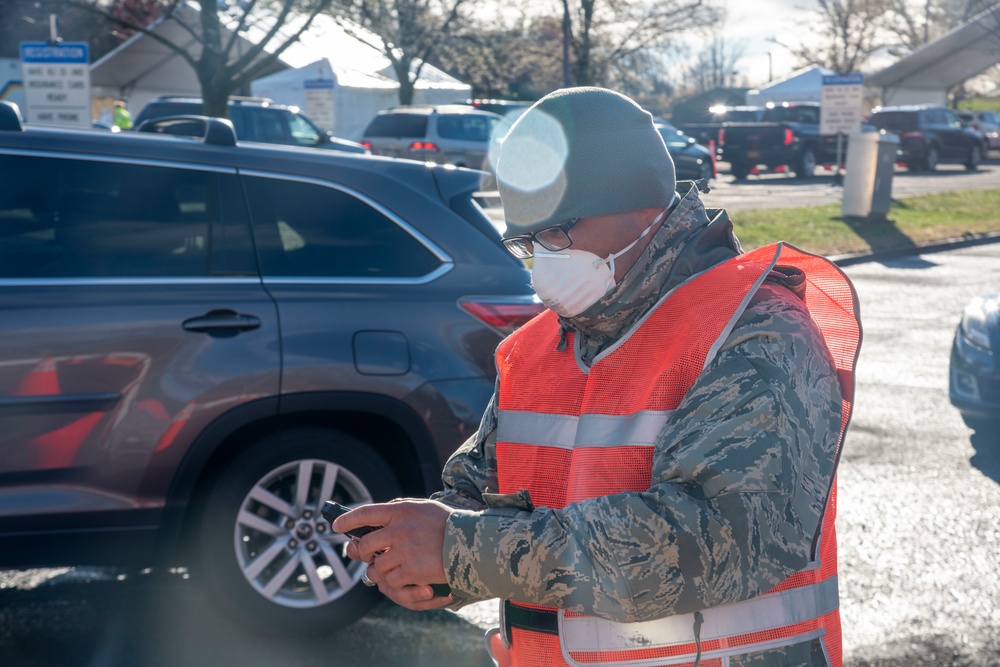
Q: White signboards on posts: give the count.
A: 3